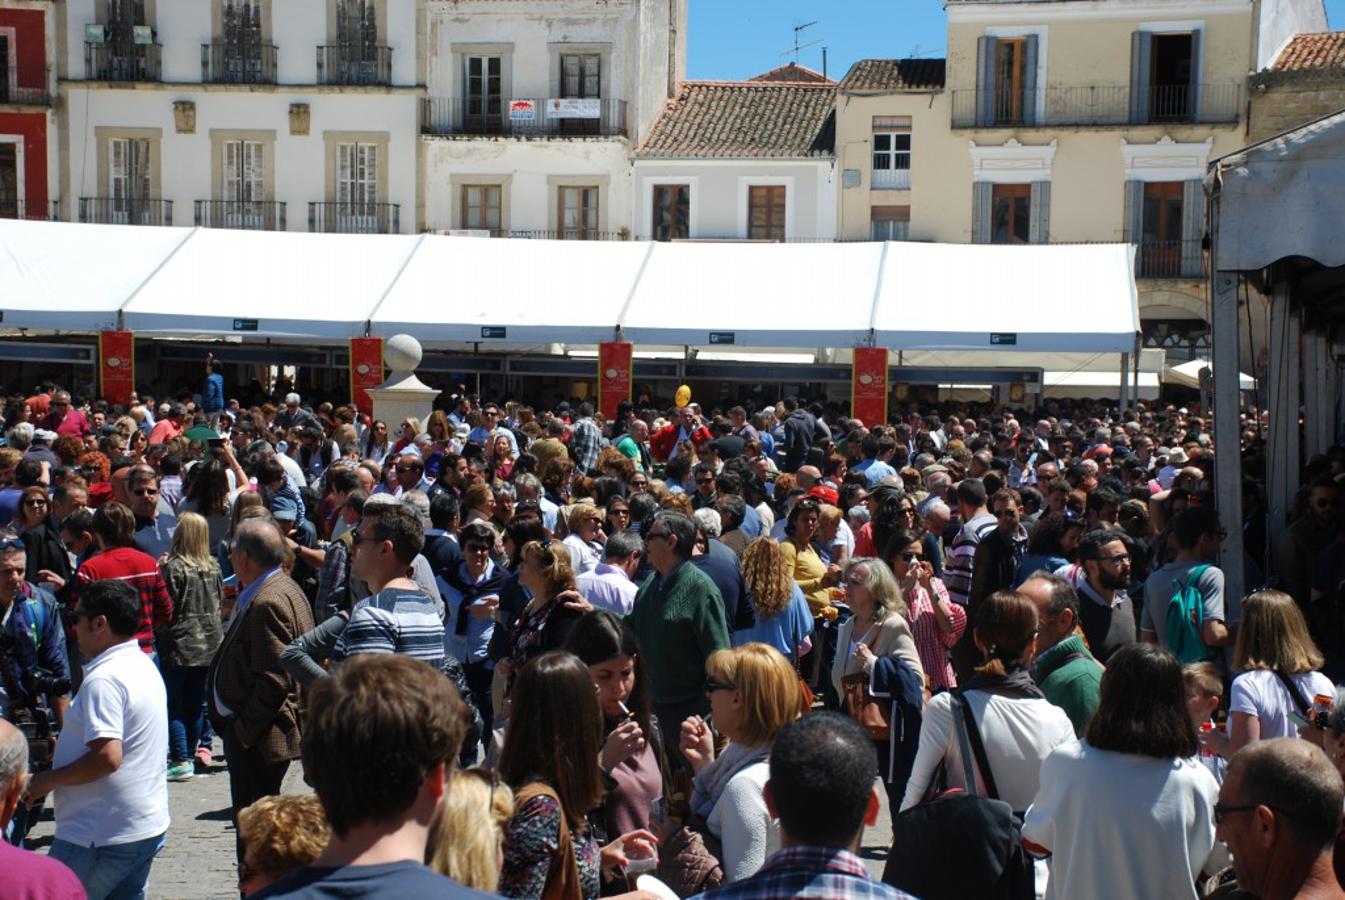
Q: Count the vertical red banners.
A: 4